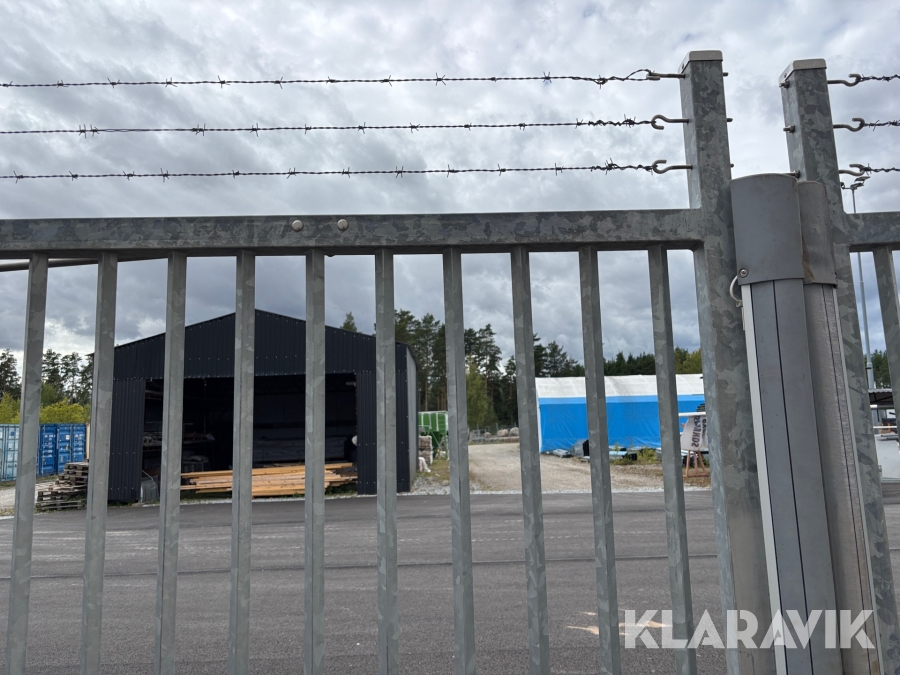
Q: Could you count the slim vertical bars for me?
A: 11